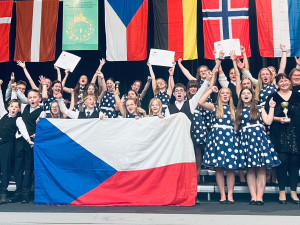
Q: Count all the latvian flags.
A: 1